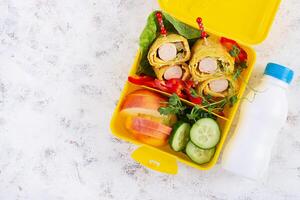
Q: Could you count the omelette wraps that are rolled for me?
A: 4